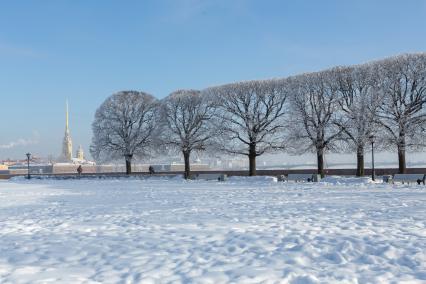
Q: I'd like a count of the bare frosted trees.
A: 6